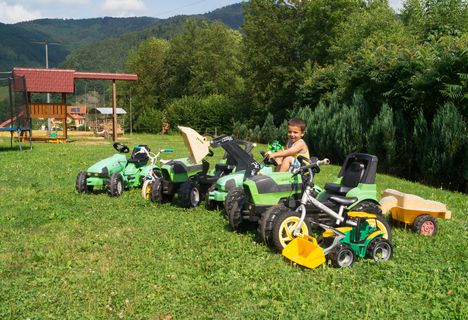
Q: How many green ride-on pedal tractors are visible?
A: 4